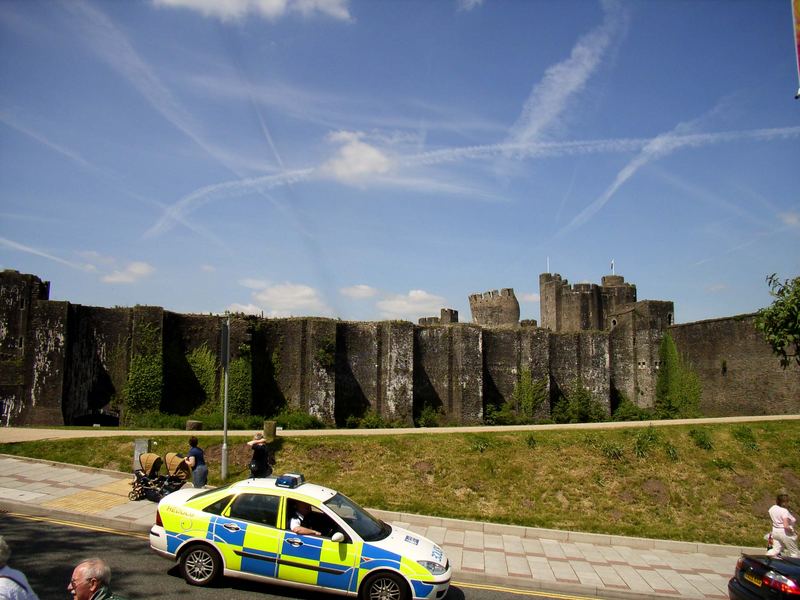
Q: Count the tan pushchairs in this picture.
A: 2